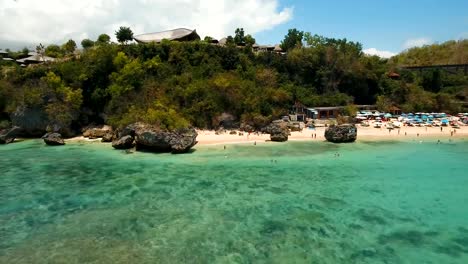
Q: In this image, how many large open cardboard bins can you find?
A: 0